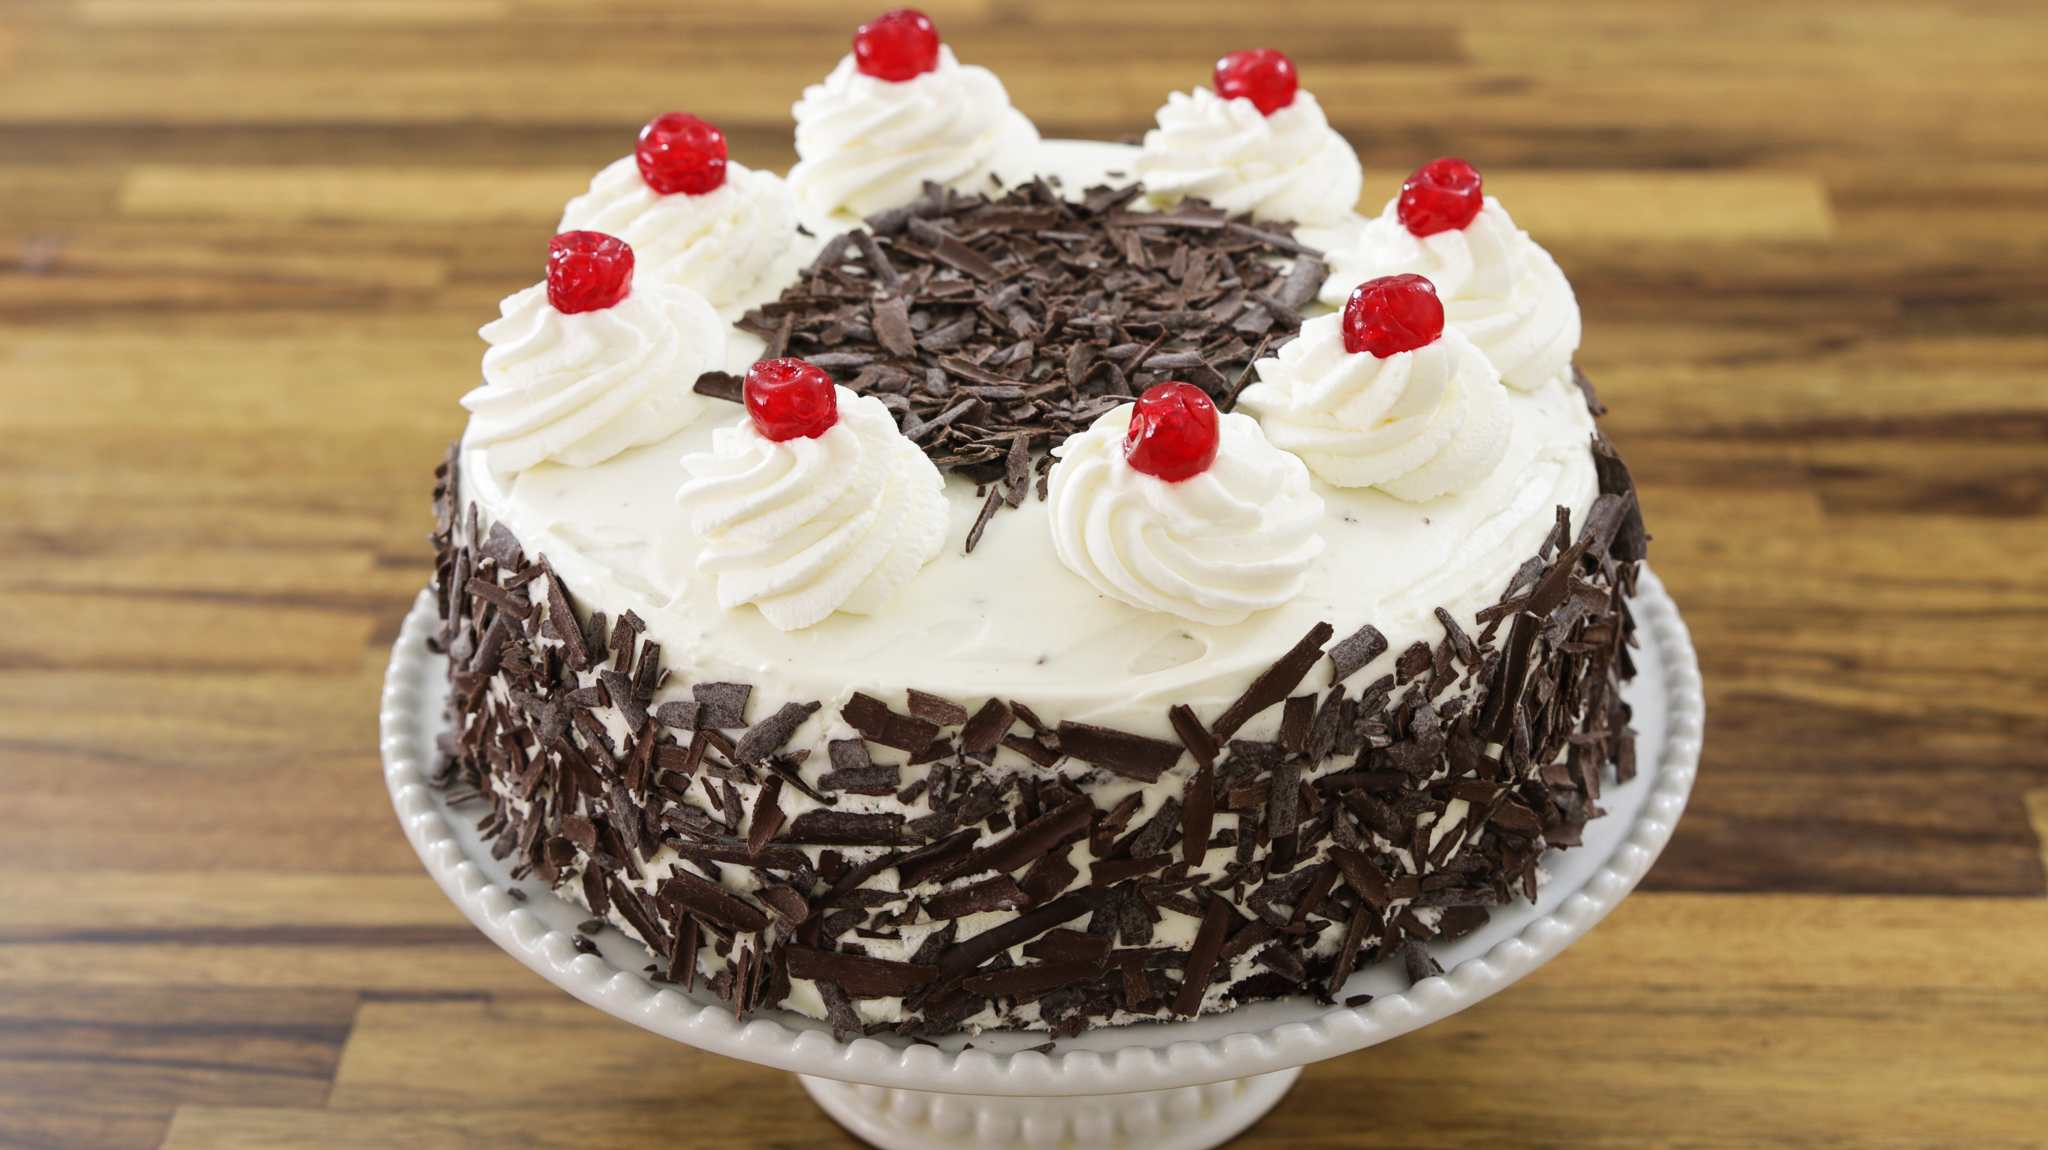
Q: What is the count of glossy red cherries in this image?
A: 8